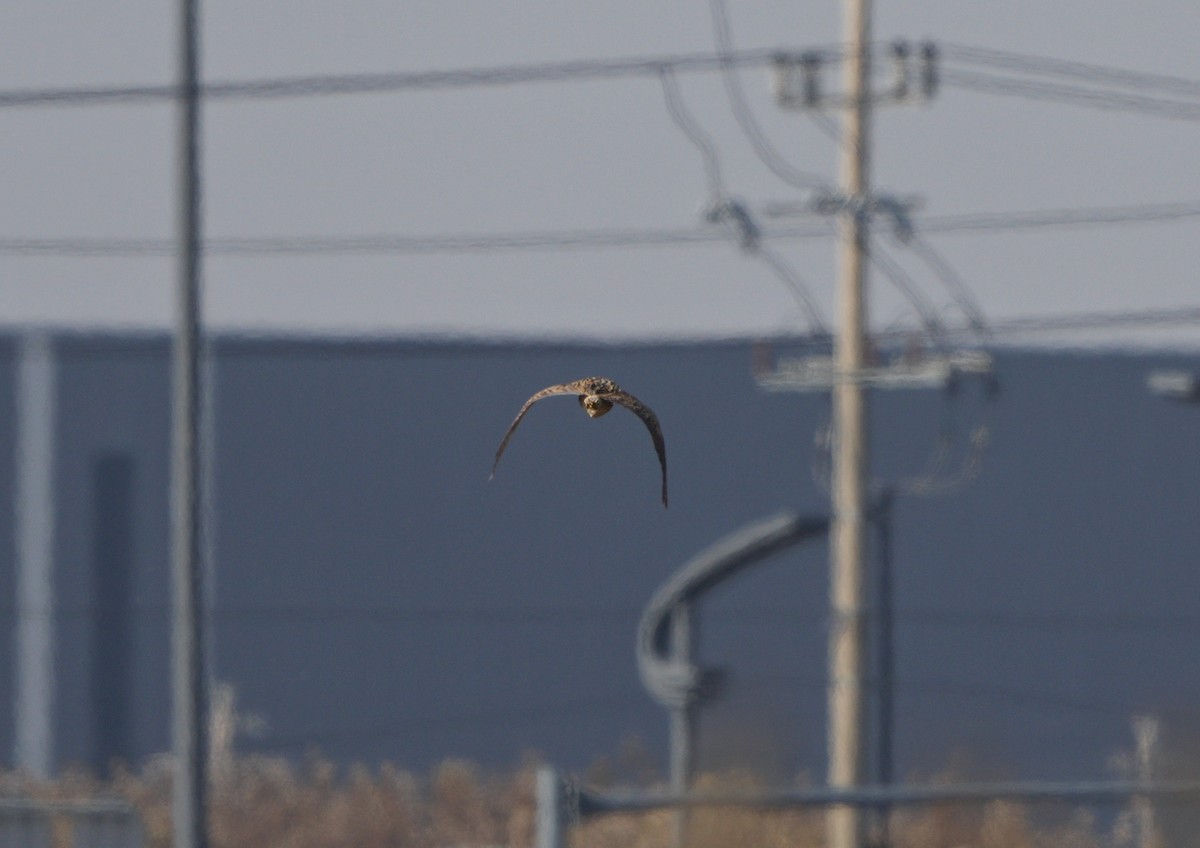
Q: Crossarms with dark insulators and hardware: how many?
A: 3